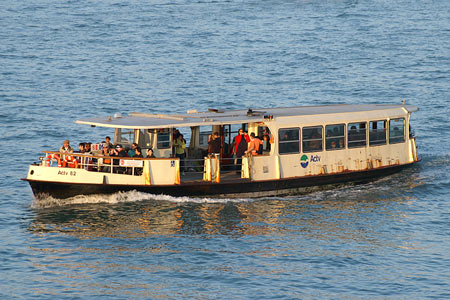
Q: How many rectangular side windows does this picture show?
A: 6